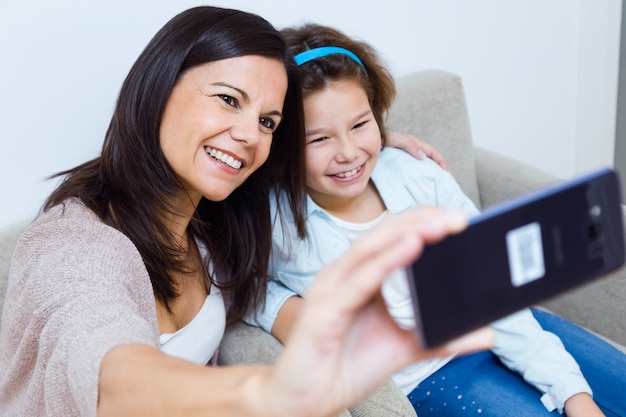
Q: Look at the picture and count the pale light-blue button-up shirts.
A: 1